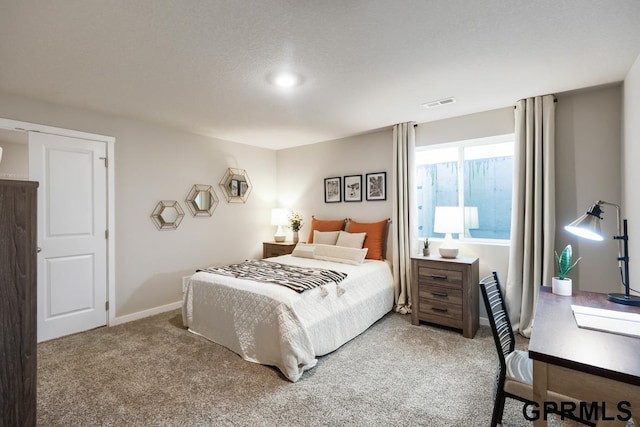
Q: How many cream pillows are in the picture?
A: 4